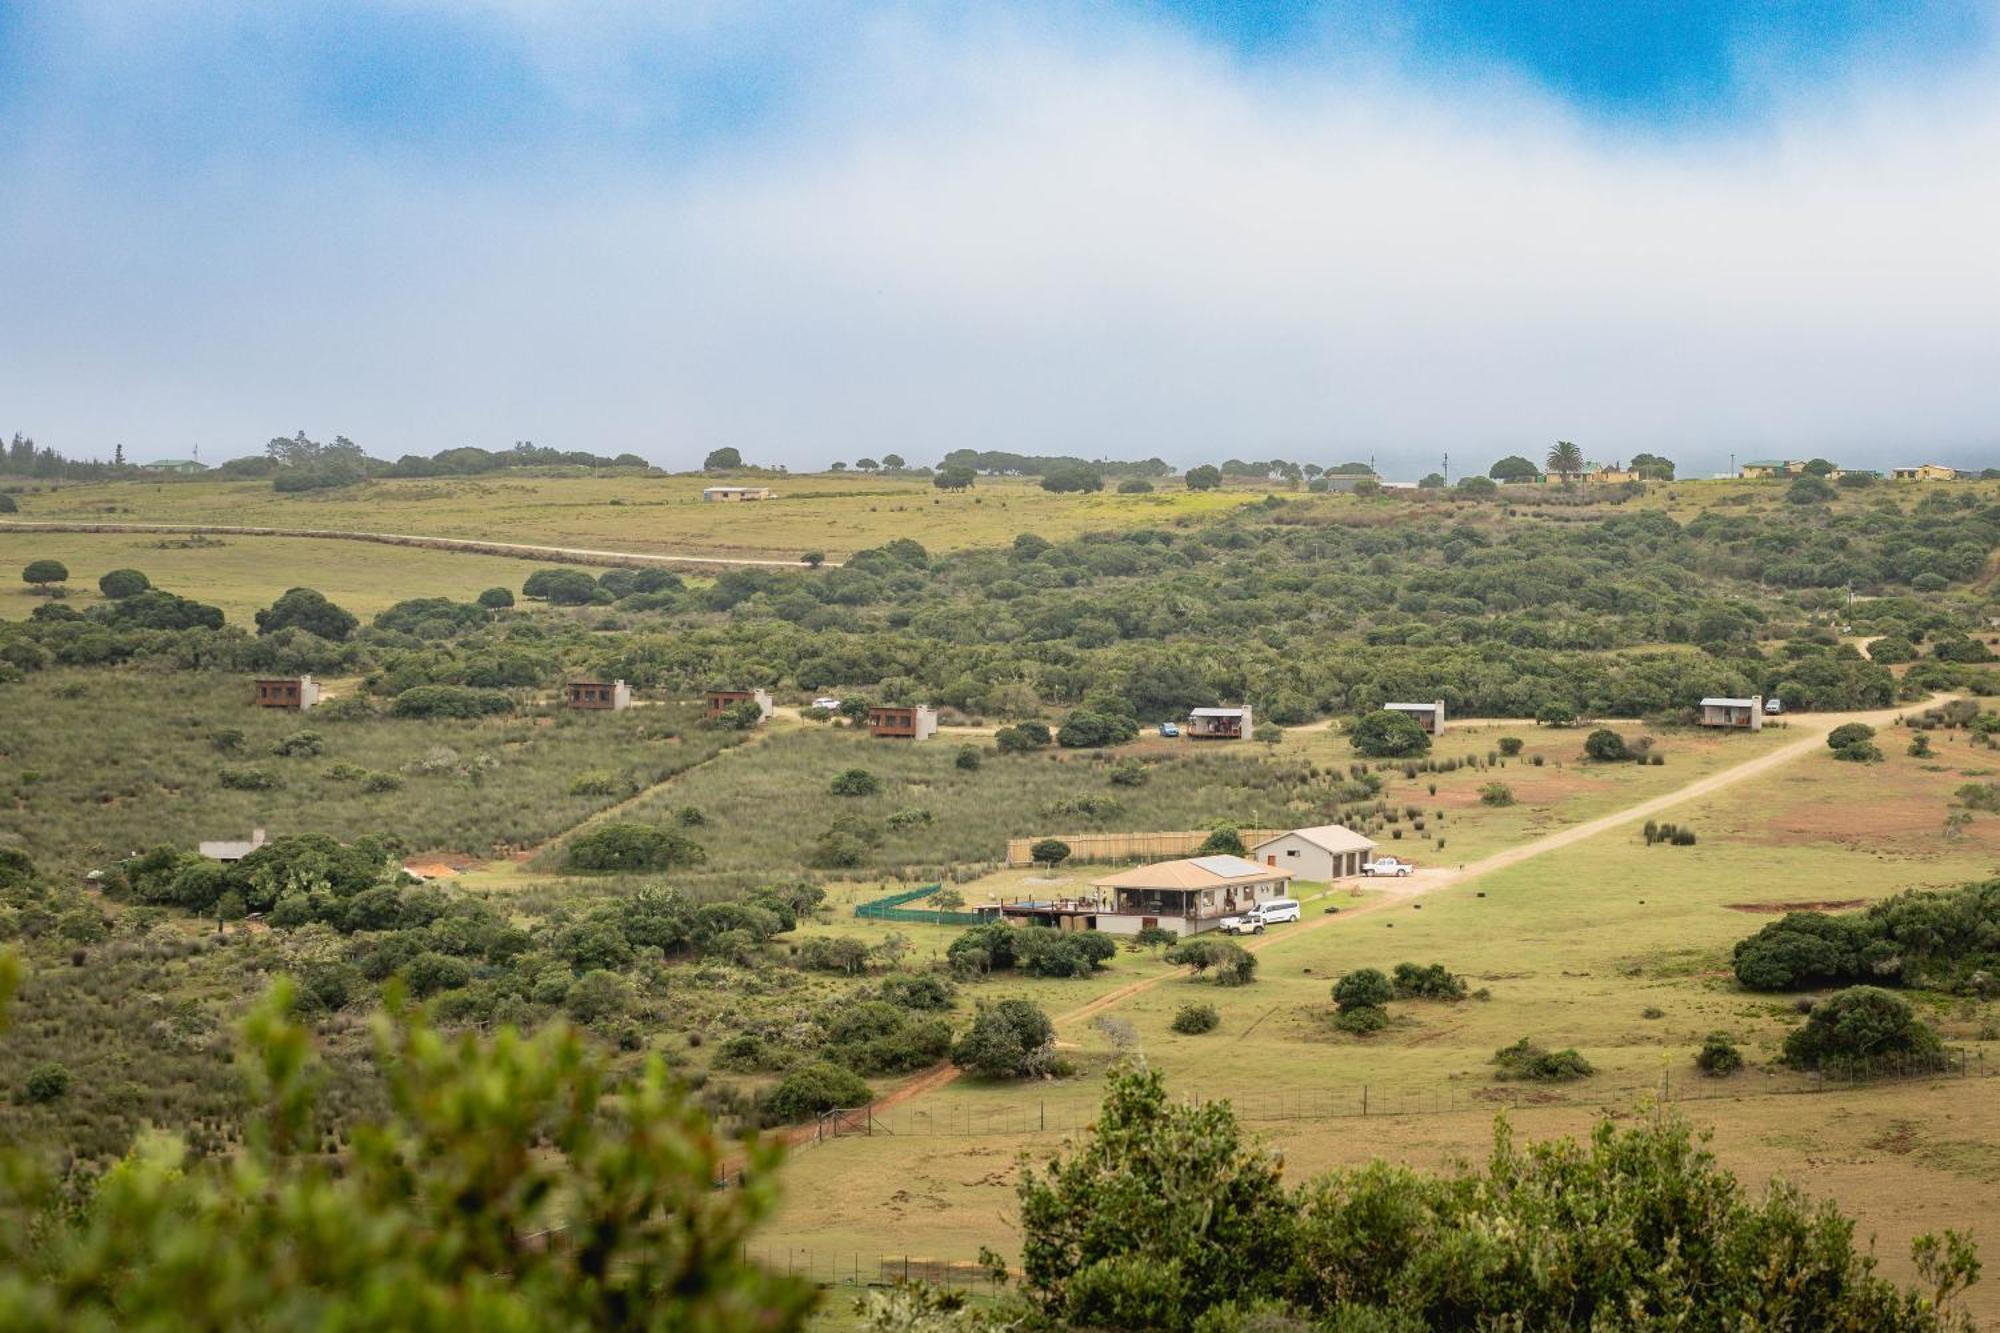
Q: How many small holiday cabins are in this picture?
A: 7